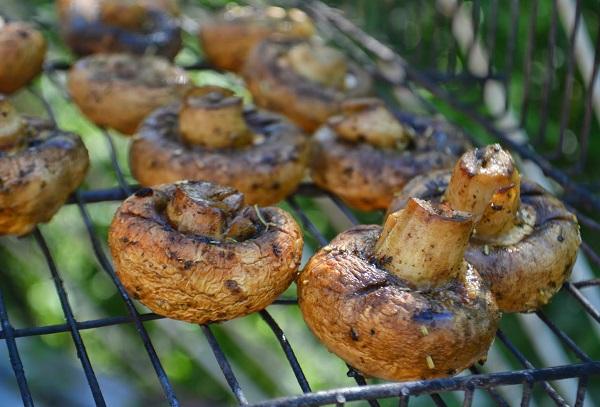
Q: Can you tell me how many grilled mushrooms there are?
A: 11